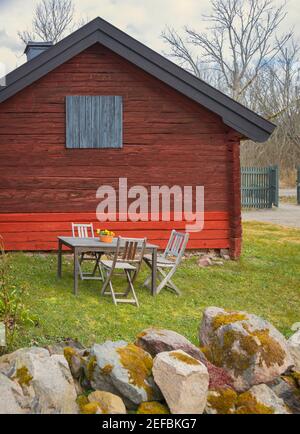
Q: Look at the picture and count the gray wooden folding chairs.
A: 3